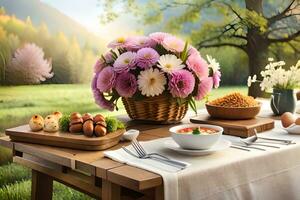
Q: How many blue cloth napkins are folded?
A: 0